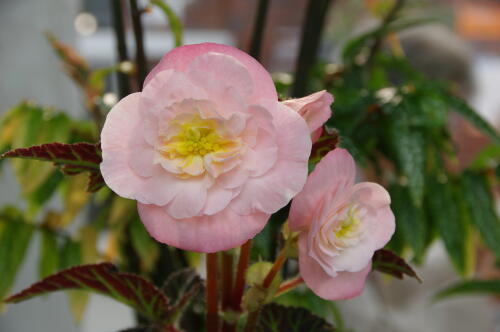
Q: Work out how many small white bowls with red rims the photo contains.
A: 0